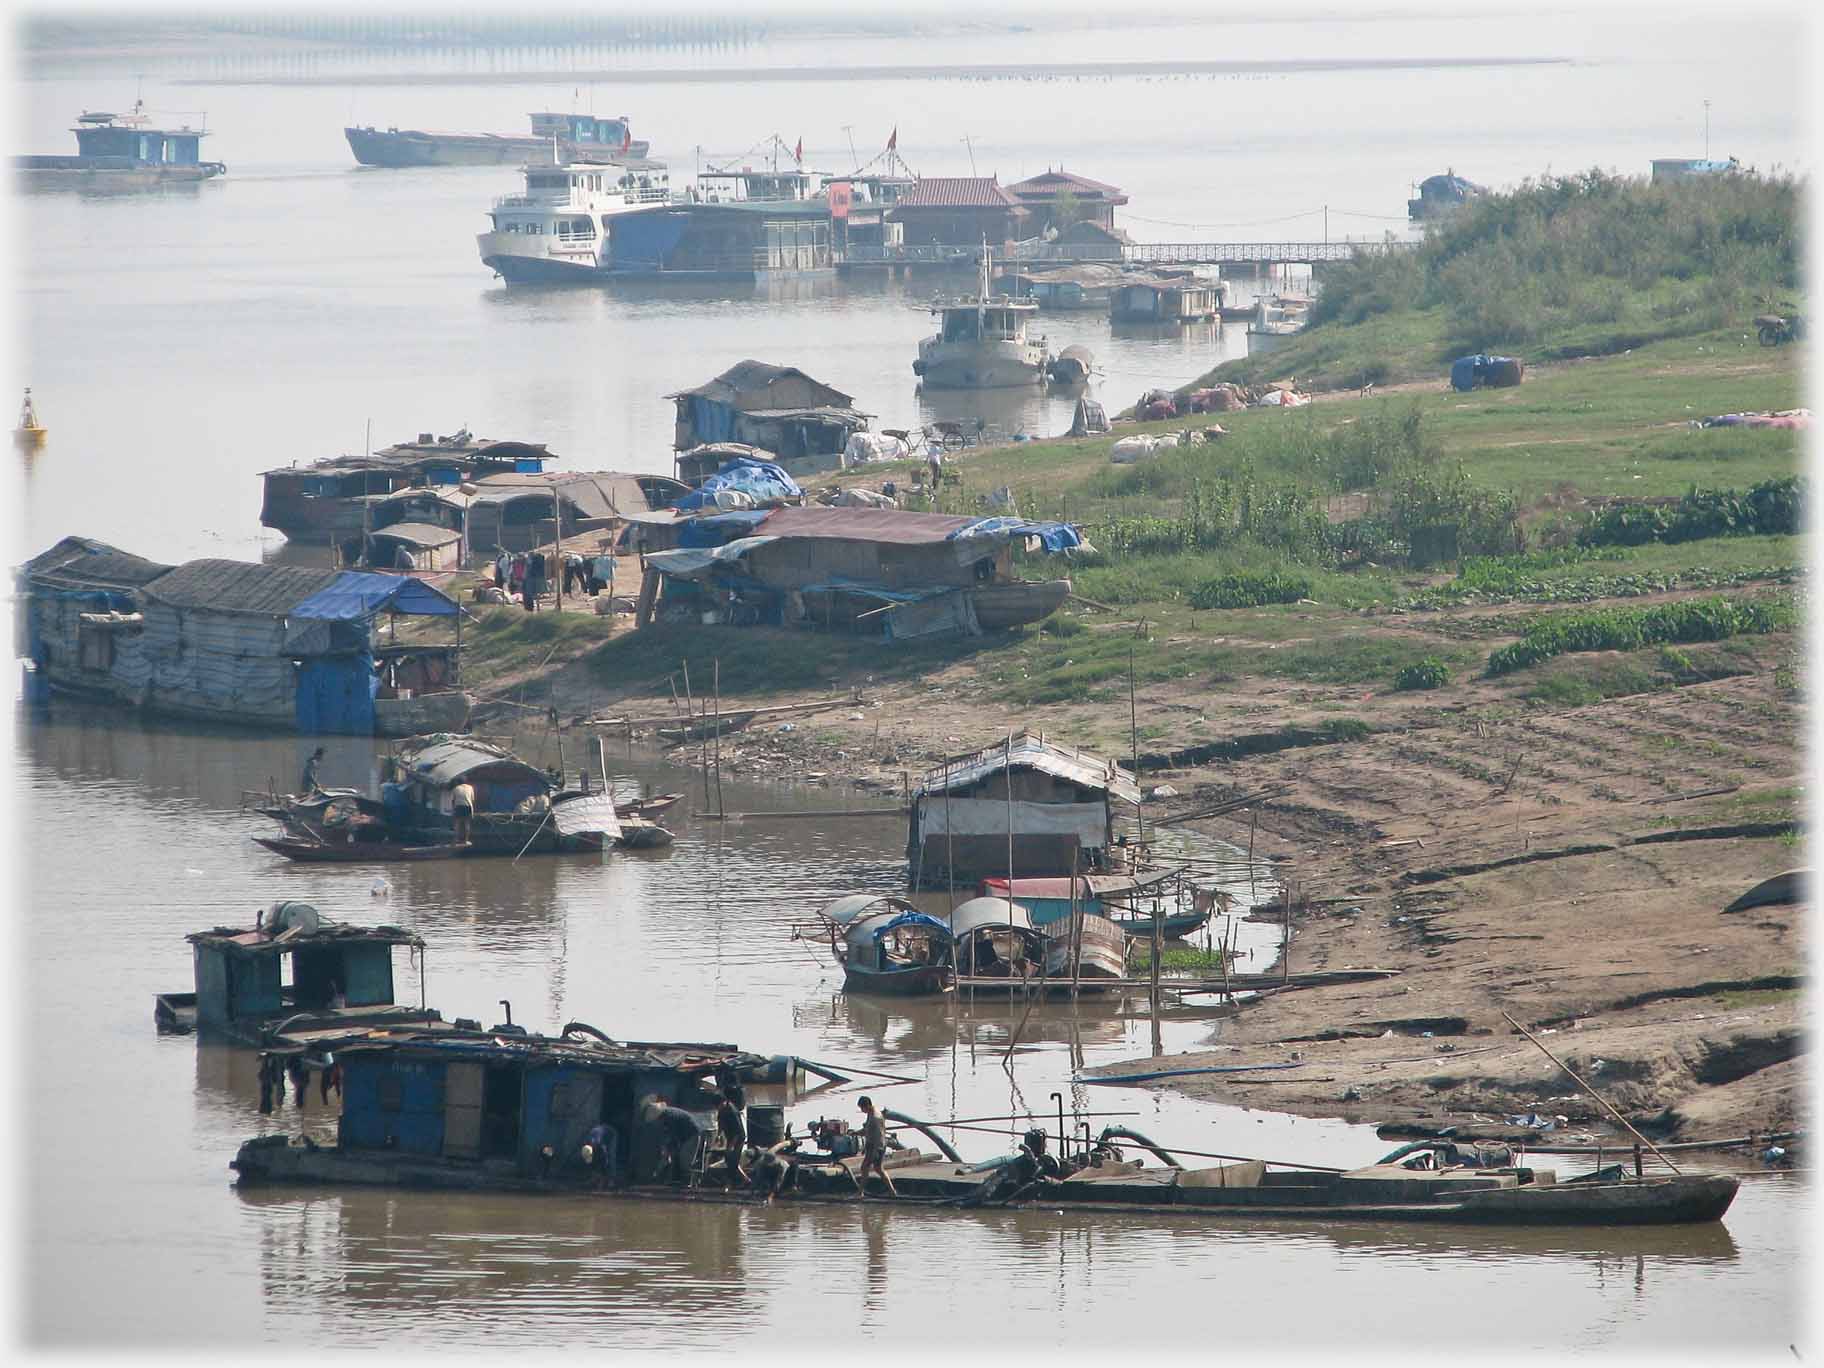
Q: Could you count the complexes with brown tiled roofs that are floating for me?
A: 2